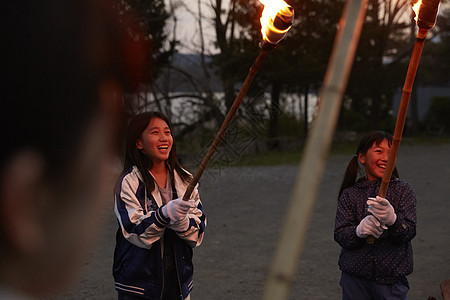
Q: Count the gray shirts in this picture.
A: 1